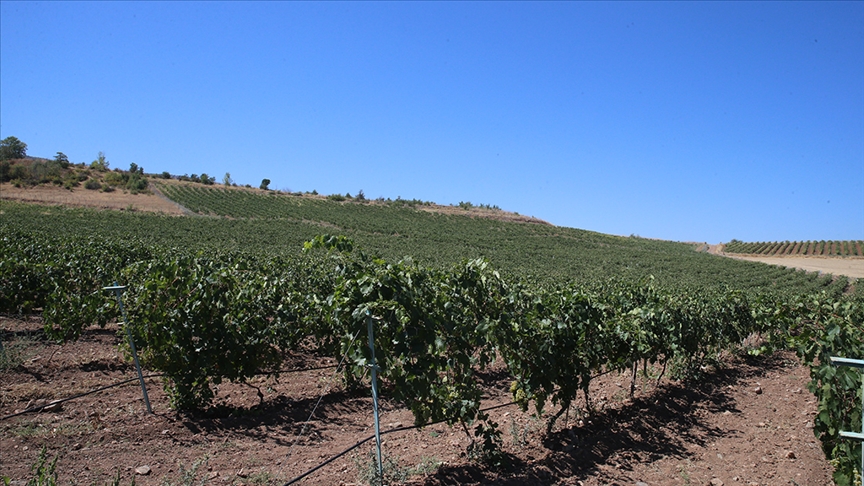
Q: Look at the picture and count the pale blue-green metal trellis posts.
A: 3